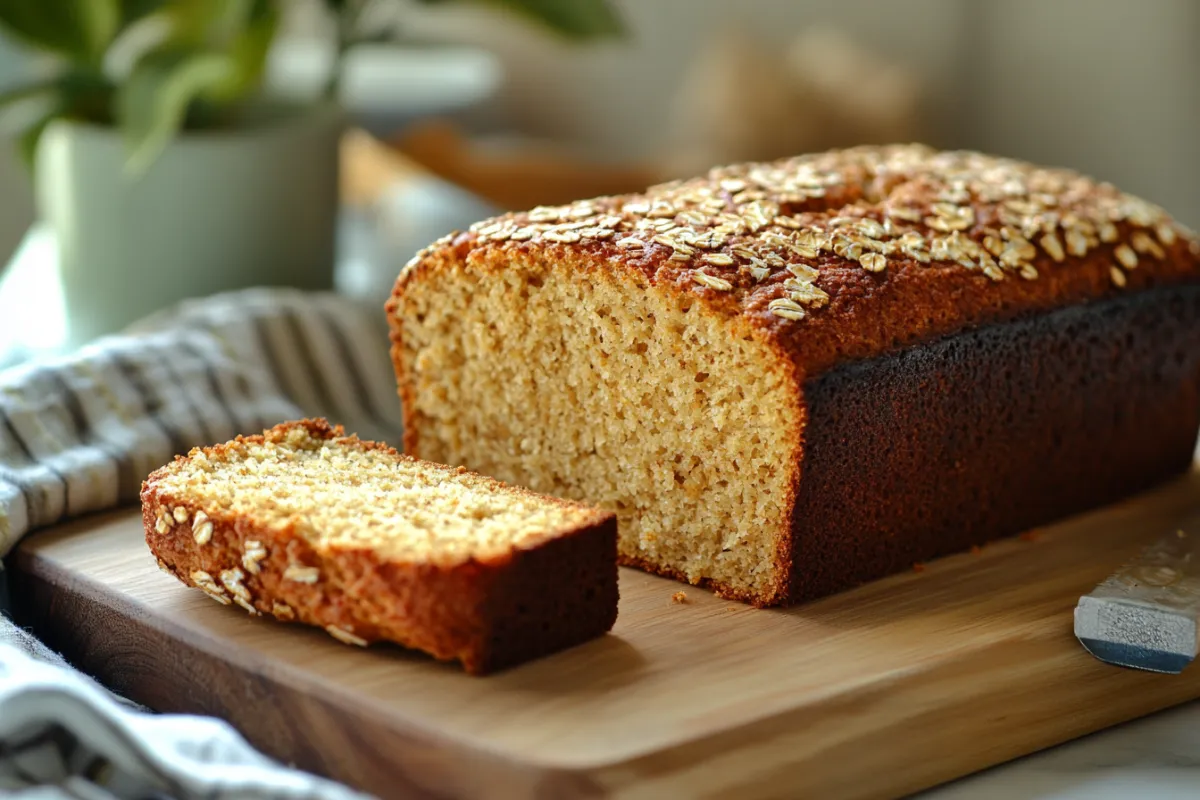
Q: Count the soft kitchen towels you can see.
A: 1